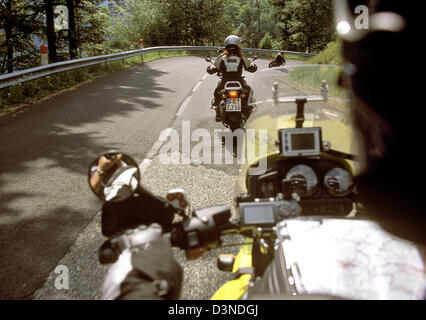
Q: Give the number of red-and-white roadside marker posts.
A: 4